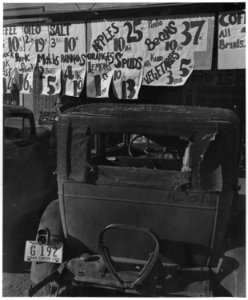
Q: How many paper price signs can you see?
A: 13